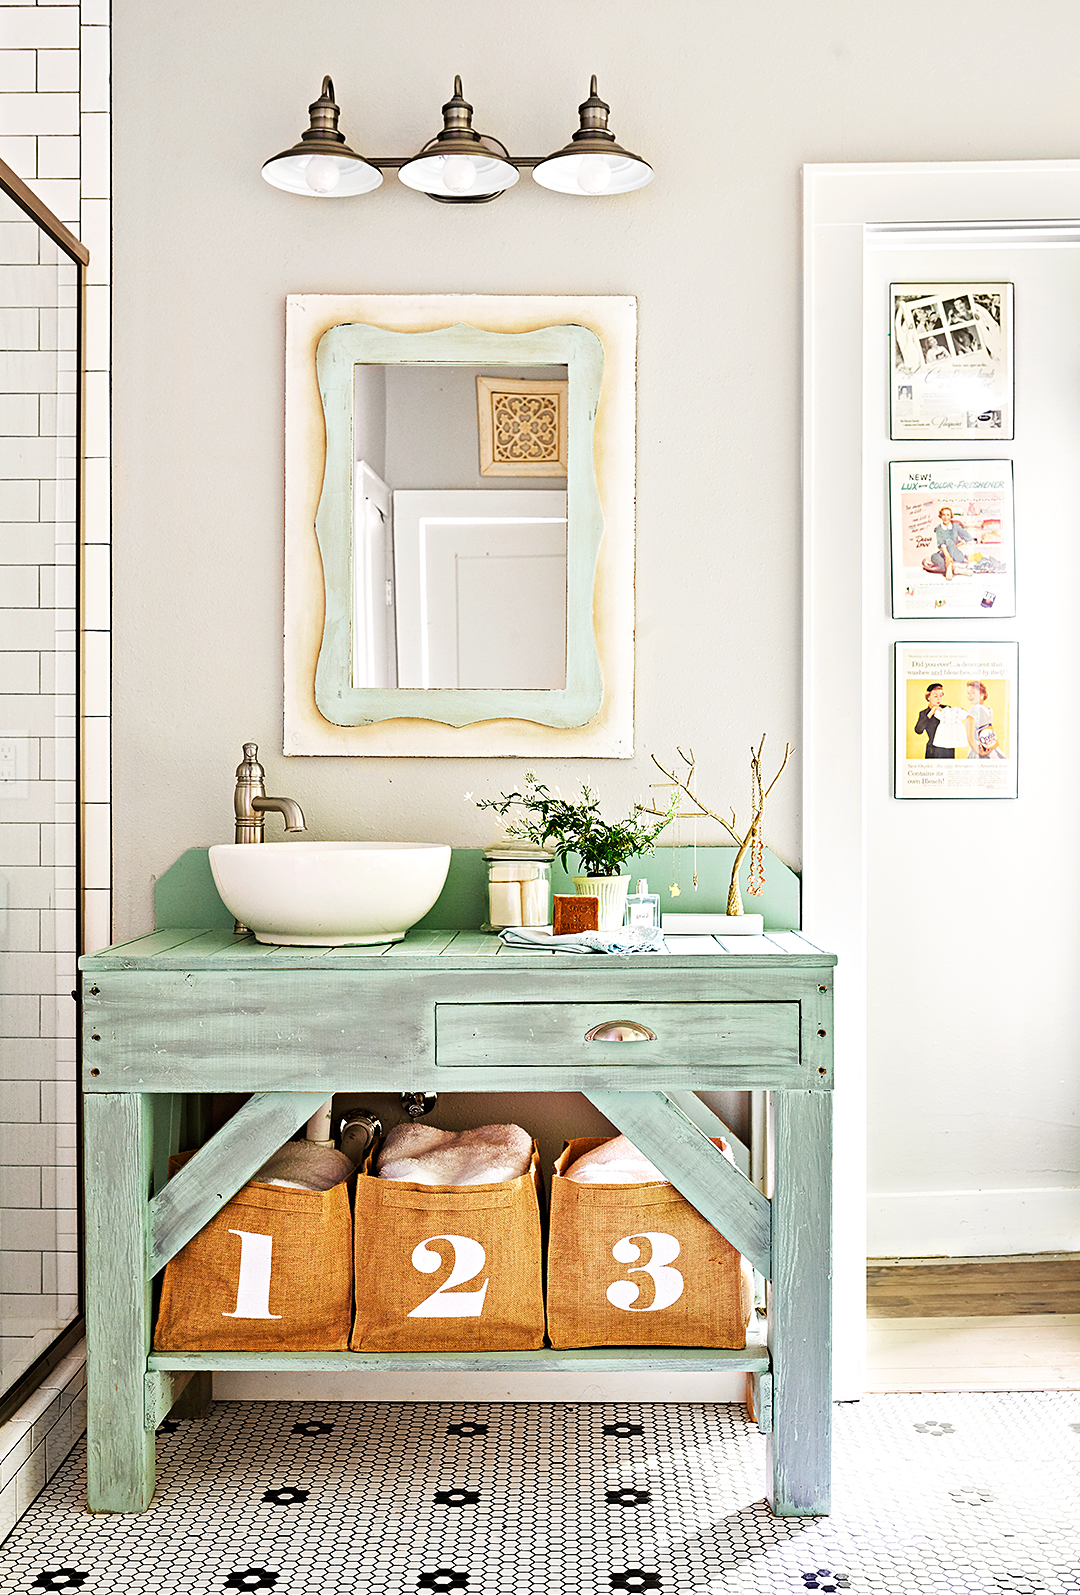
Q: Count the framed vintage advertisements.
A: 3